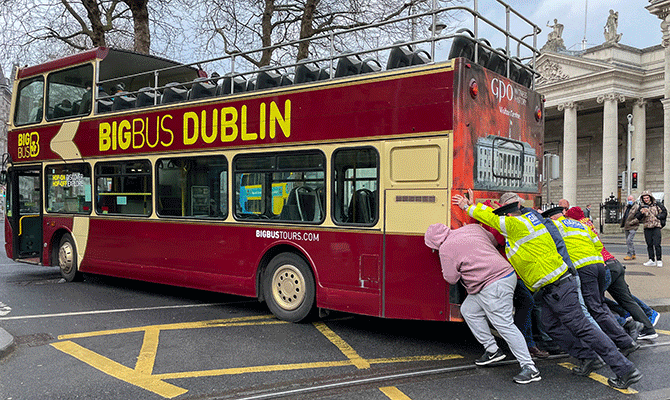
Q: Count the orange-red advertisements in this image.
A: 1